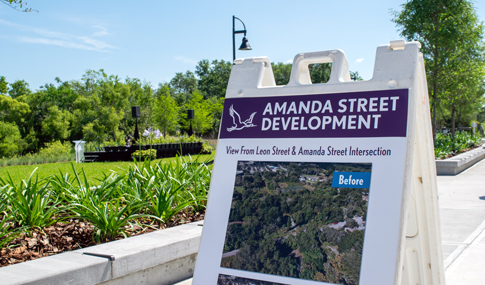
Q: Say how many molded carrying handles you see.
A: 1